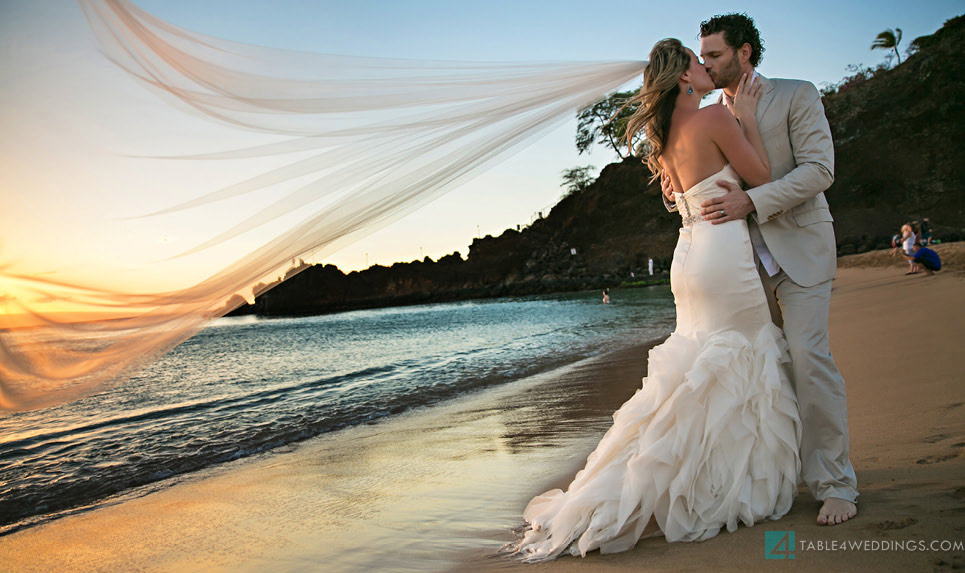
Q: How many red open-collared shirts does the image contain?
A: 0